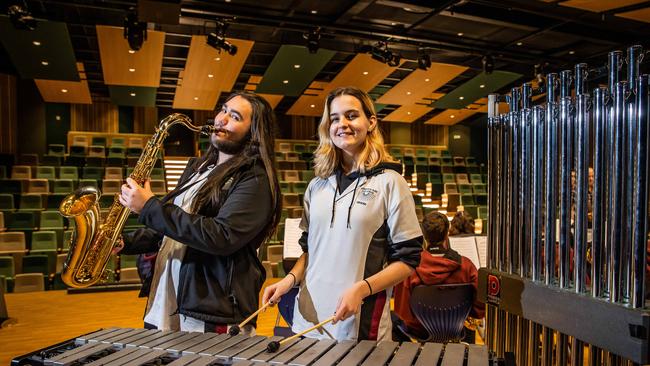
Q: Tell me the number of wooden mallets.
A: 2